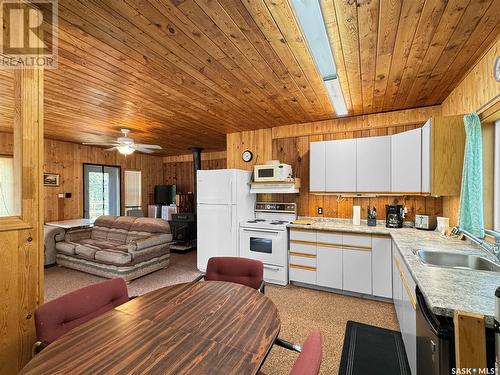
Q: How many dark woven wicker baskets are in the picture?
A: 0